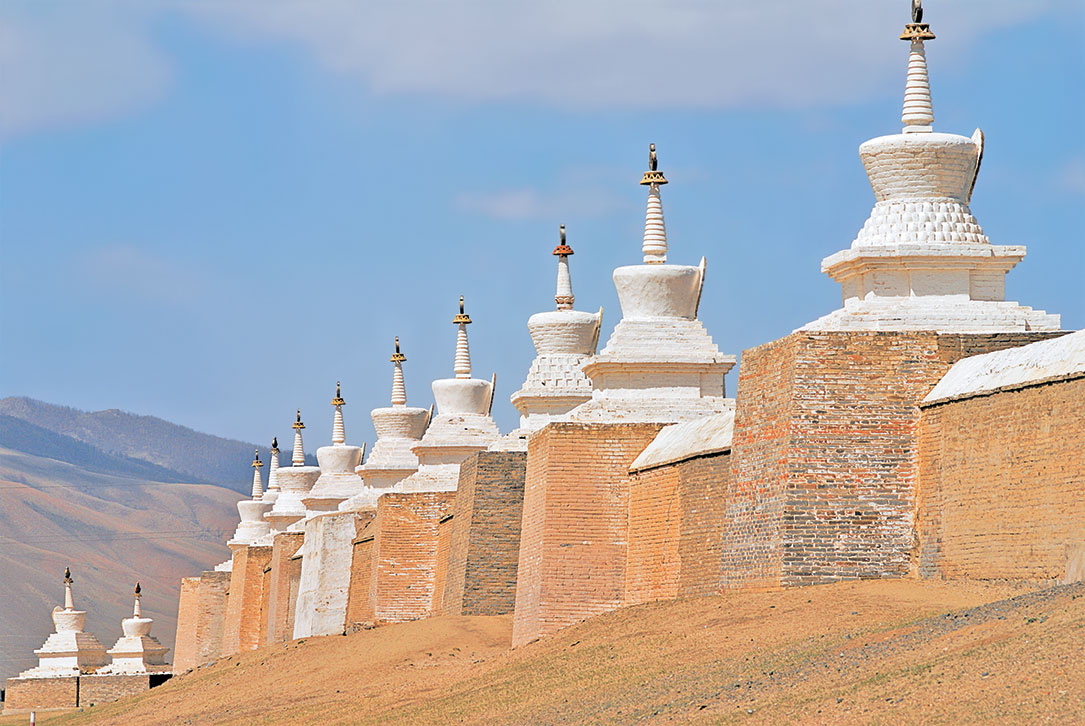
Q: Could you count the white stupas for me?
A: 11